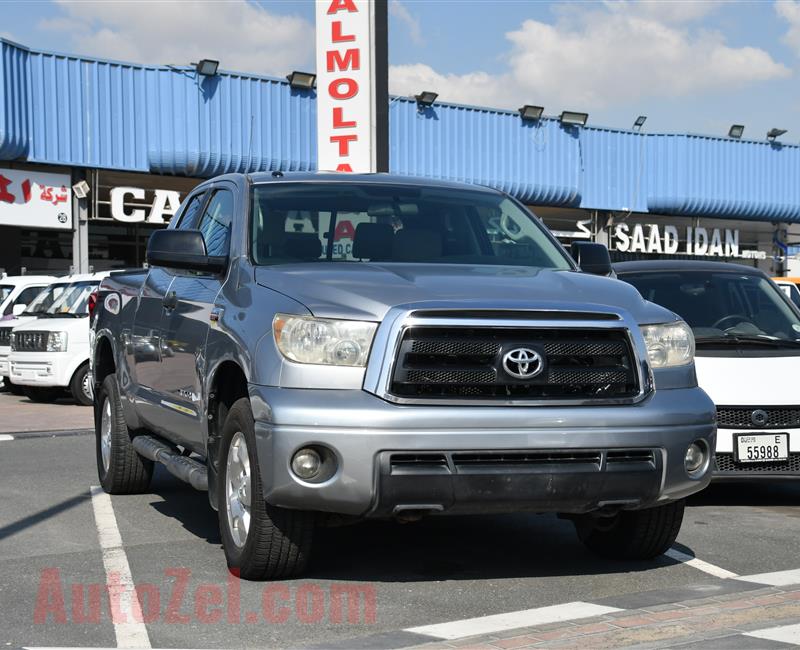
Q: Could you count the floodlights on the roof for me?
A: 8